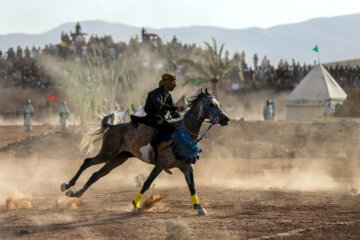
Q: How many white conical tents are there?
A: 1